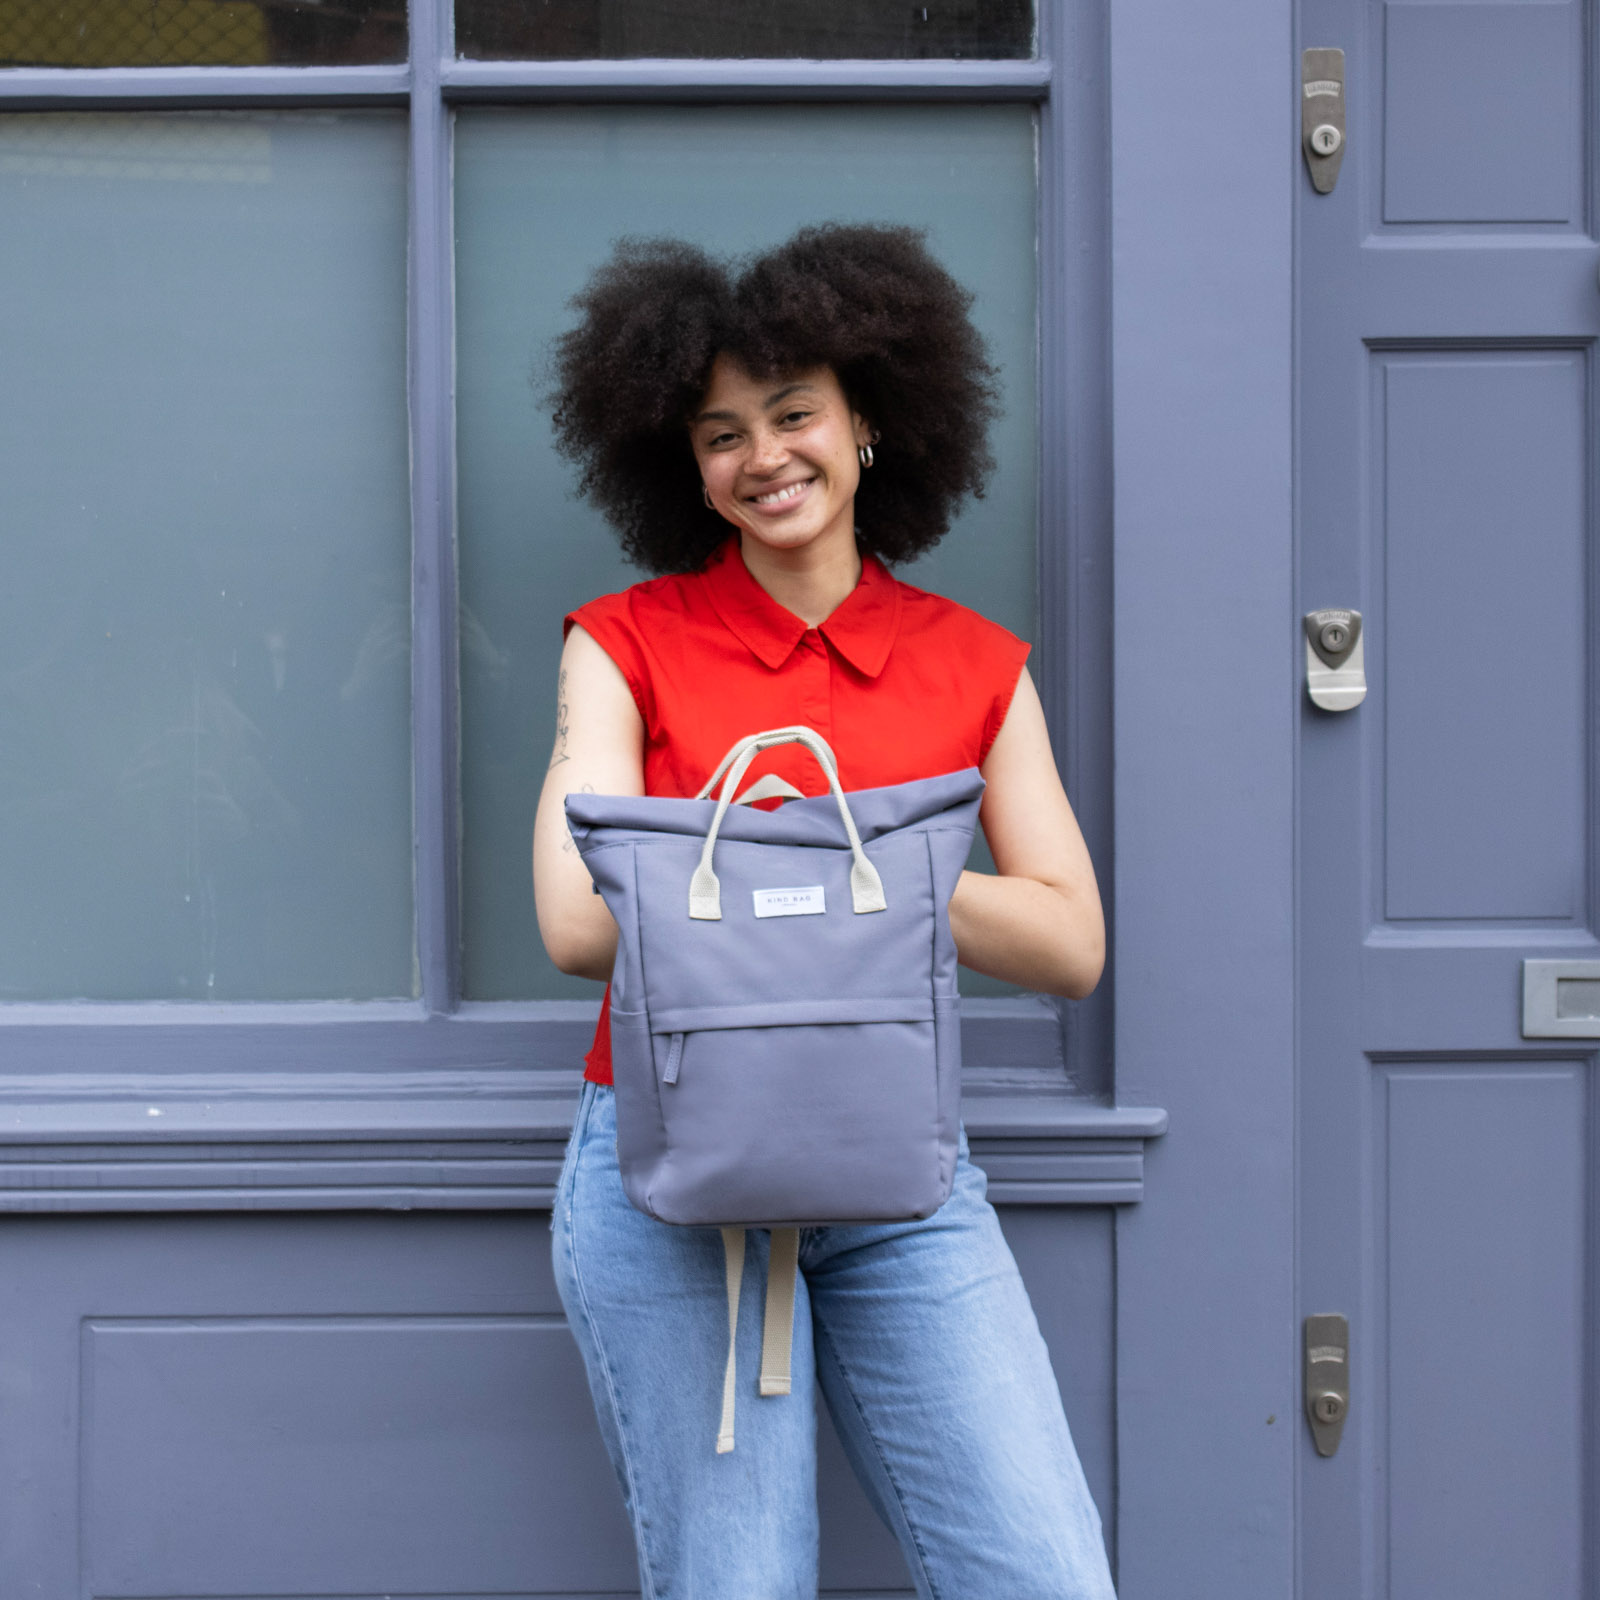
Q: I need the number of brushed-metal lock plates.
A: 3